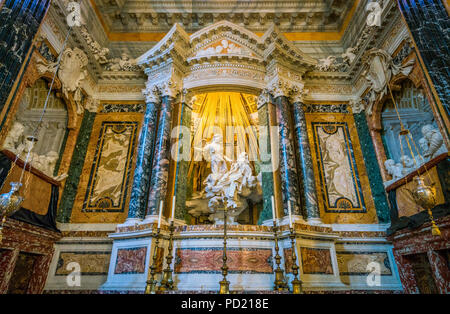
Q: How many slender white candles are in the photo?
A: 4